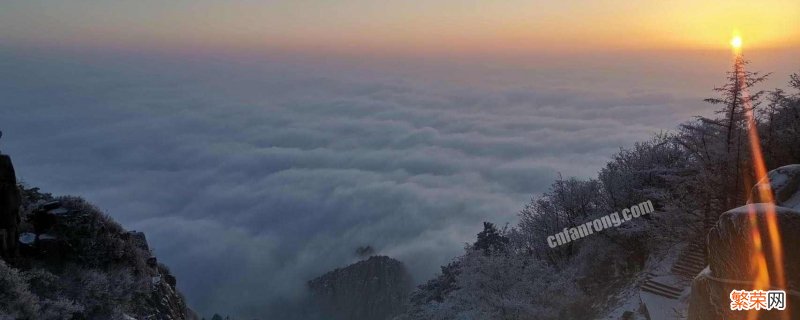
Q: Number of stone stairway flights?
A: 2